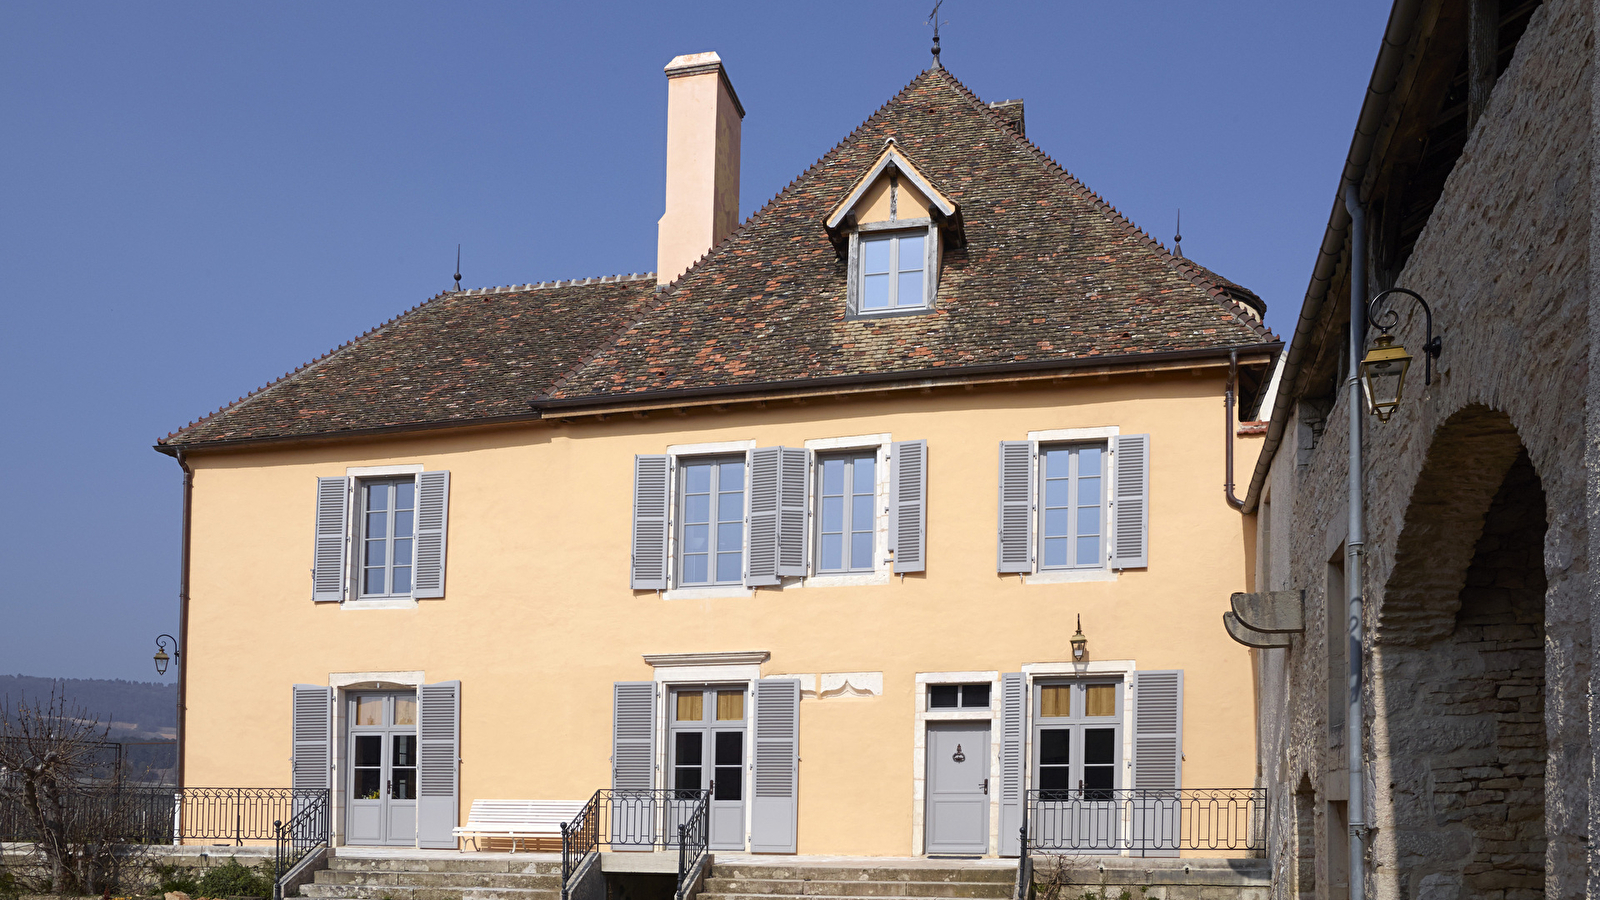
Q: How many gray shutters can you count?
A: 14